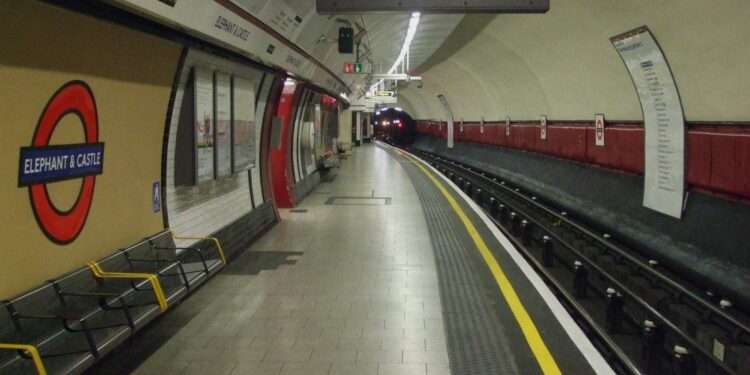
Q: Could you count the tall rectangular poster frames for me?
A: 3